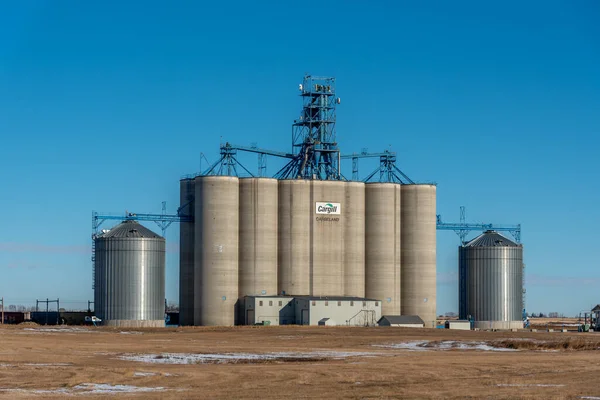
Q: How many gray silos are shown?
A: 2